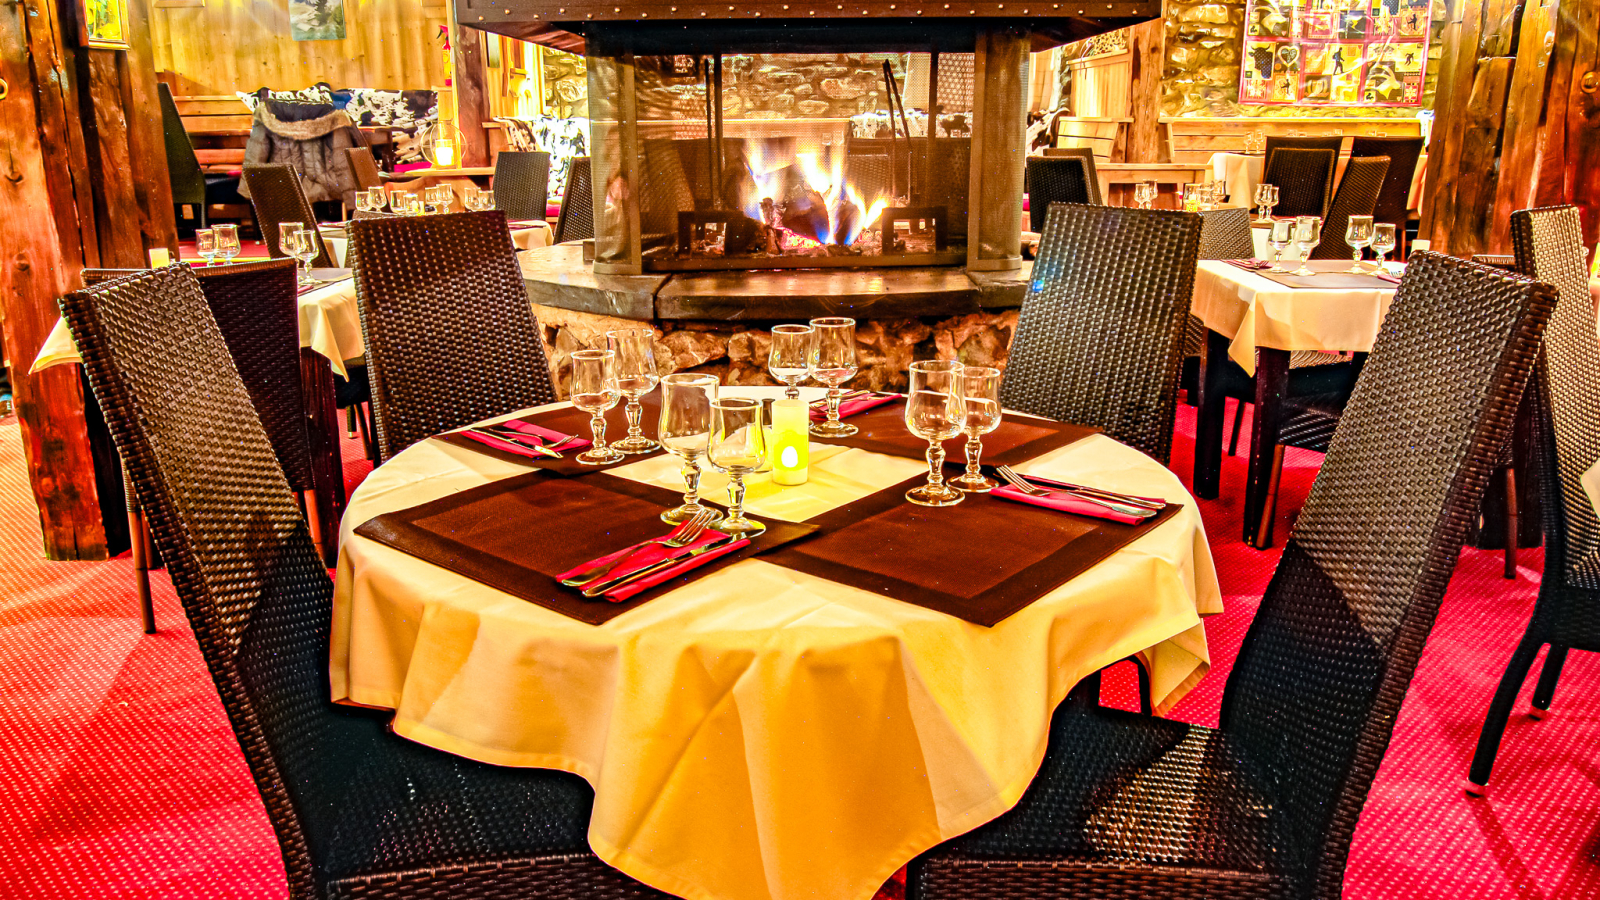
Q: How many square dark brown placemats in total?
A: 4